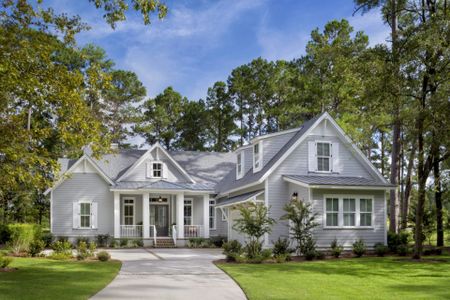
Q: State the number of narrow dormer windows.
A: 2